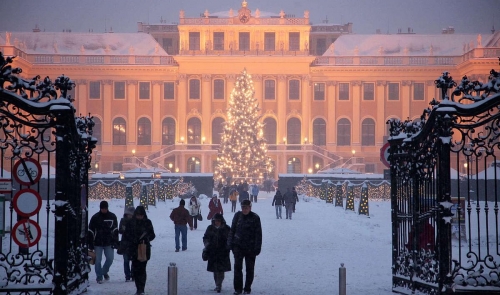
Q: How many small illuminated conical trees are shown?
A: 10